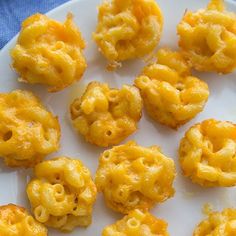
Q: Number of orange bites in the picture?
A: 12